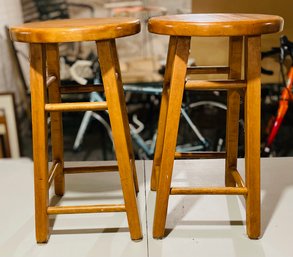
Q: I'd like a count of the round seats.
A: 2